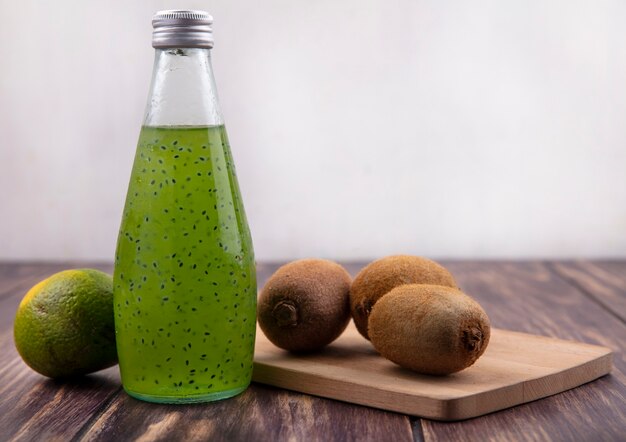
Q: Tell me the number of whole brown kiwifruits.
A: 3